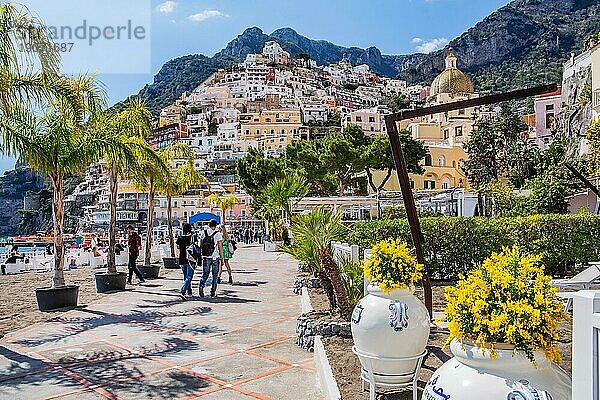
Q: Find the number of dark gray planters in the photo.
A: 4